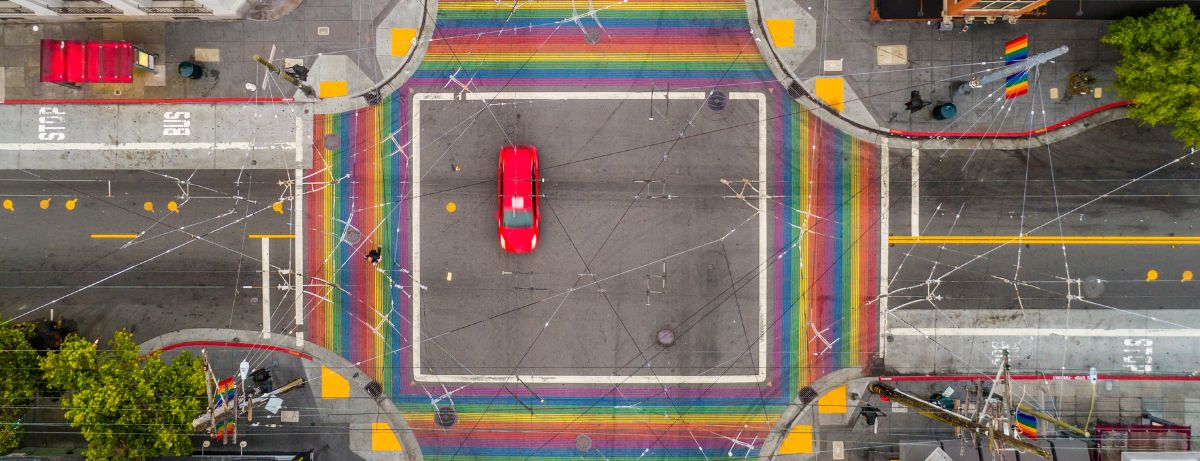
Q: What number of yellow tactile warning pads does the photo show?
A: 8